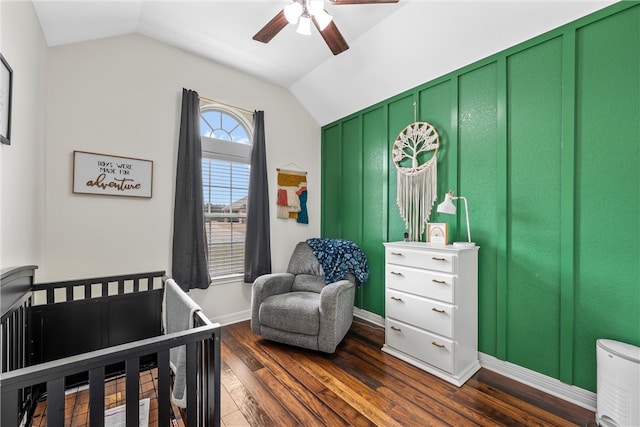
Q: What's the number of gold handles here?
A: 8